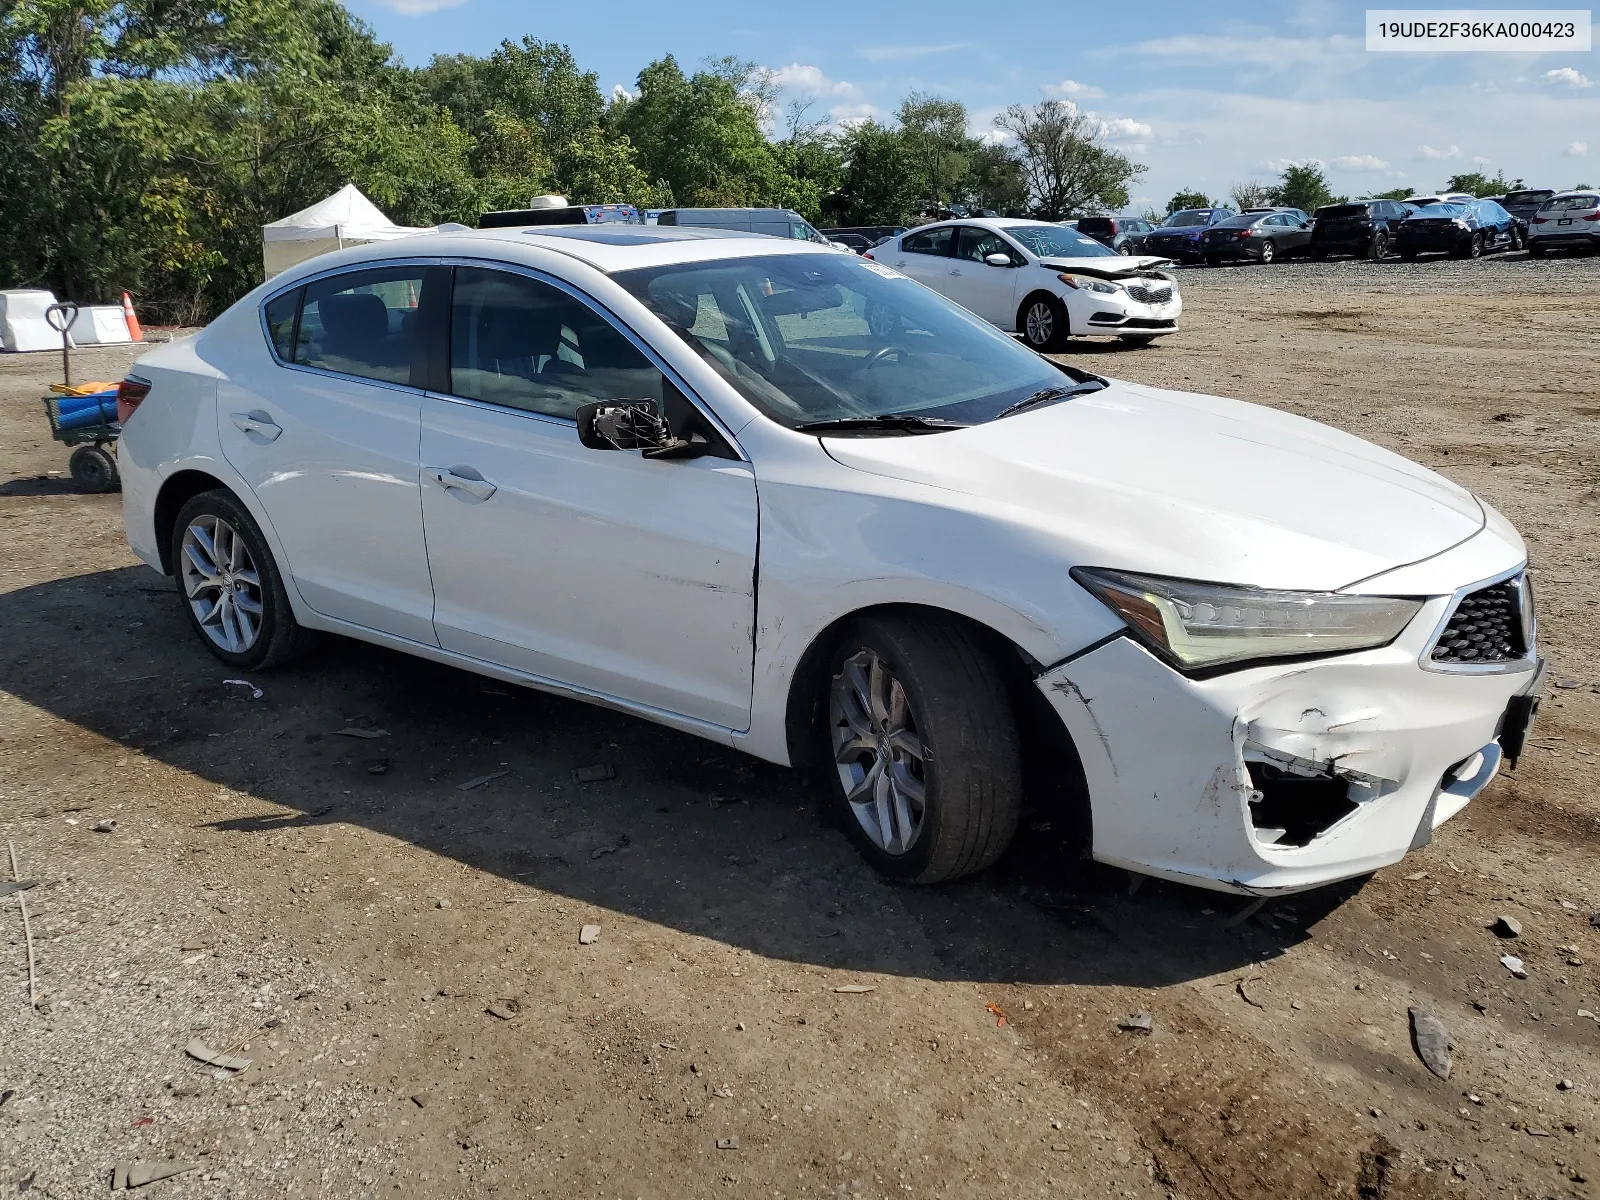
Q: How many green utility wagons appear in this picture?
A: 1